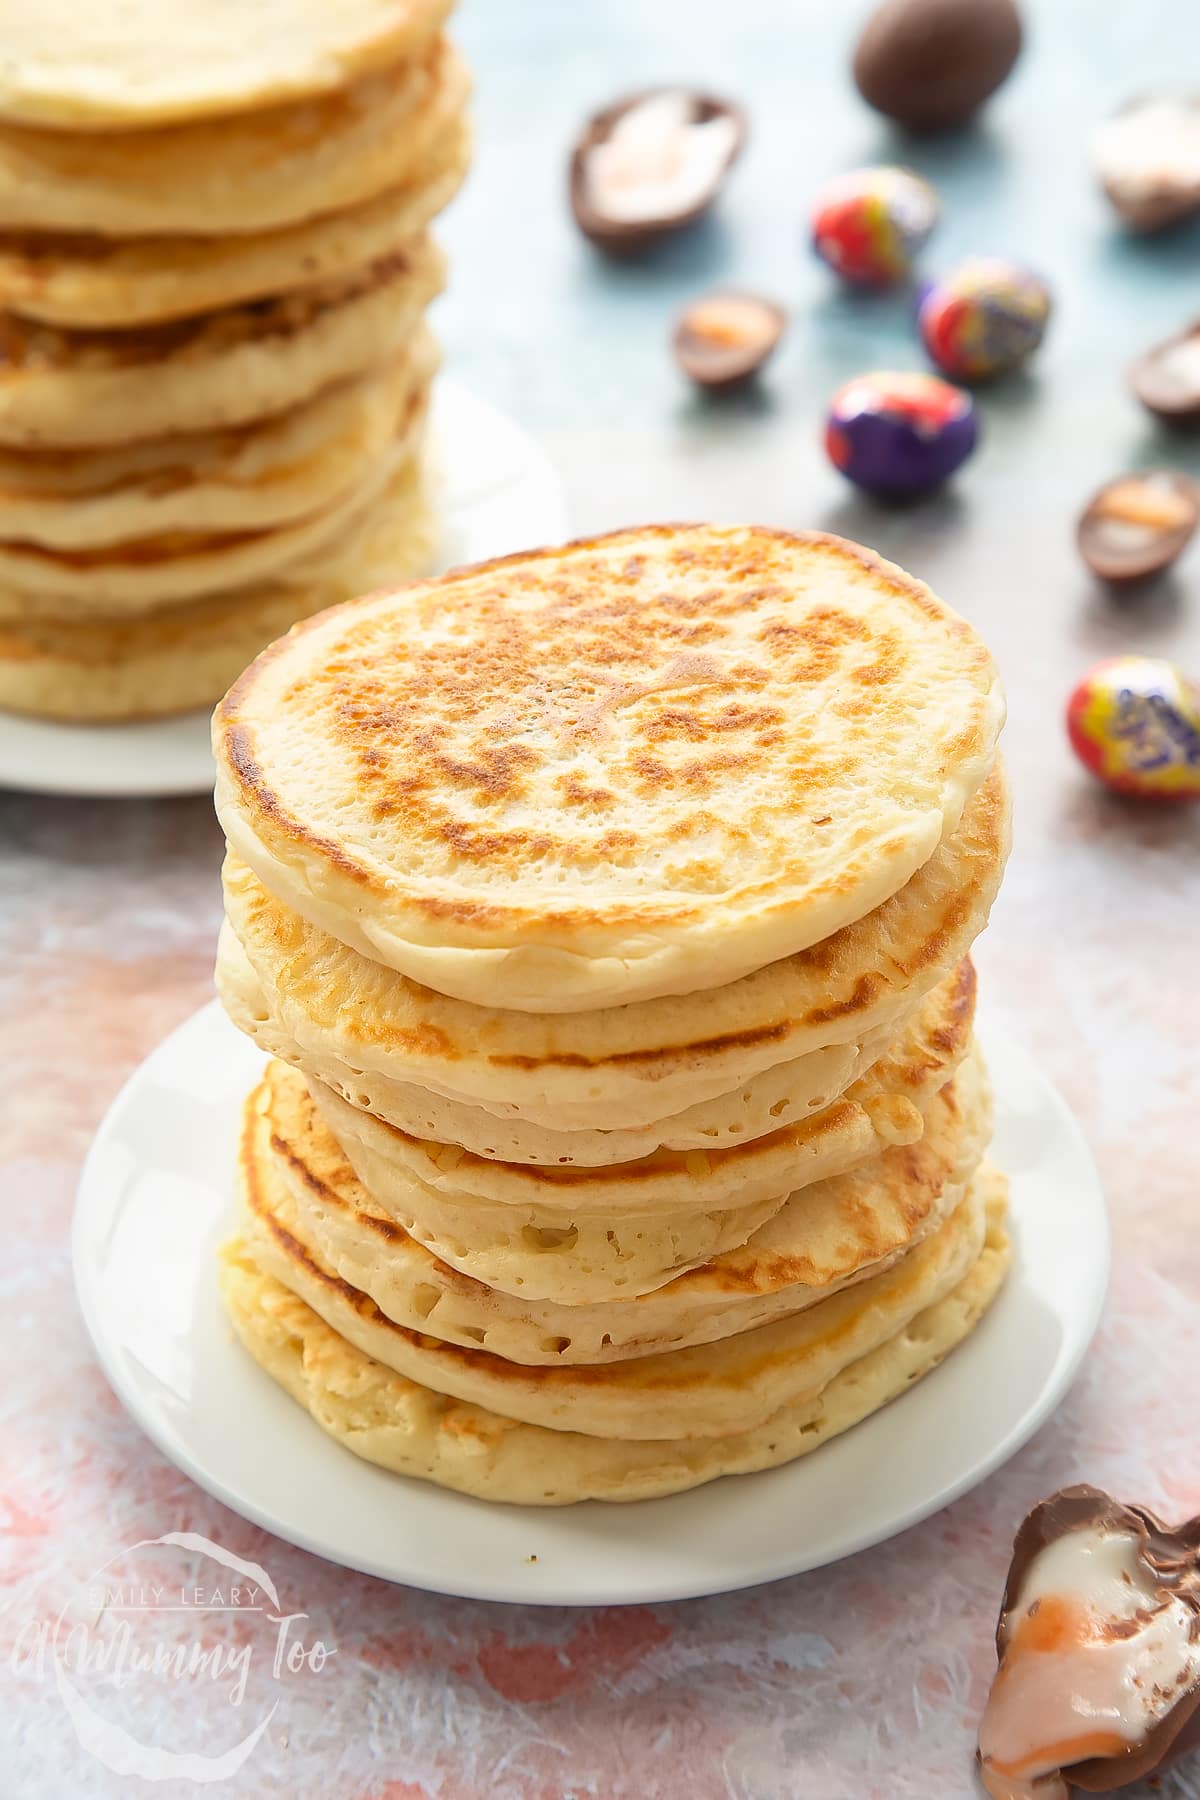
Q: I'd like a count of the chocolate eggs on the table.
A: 11